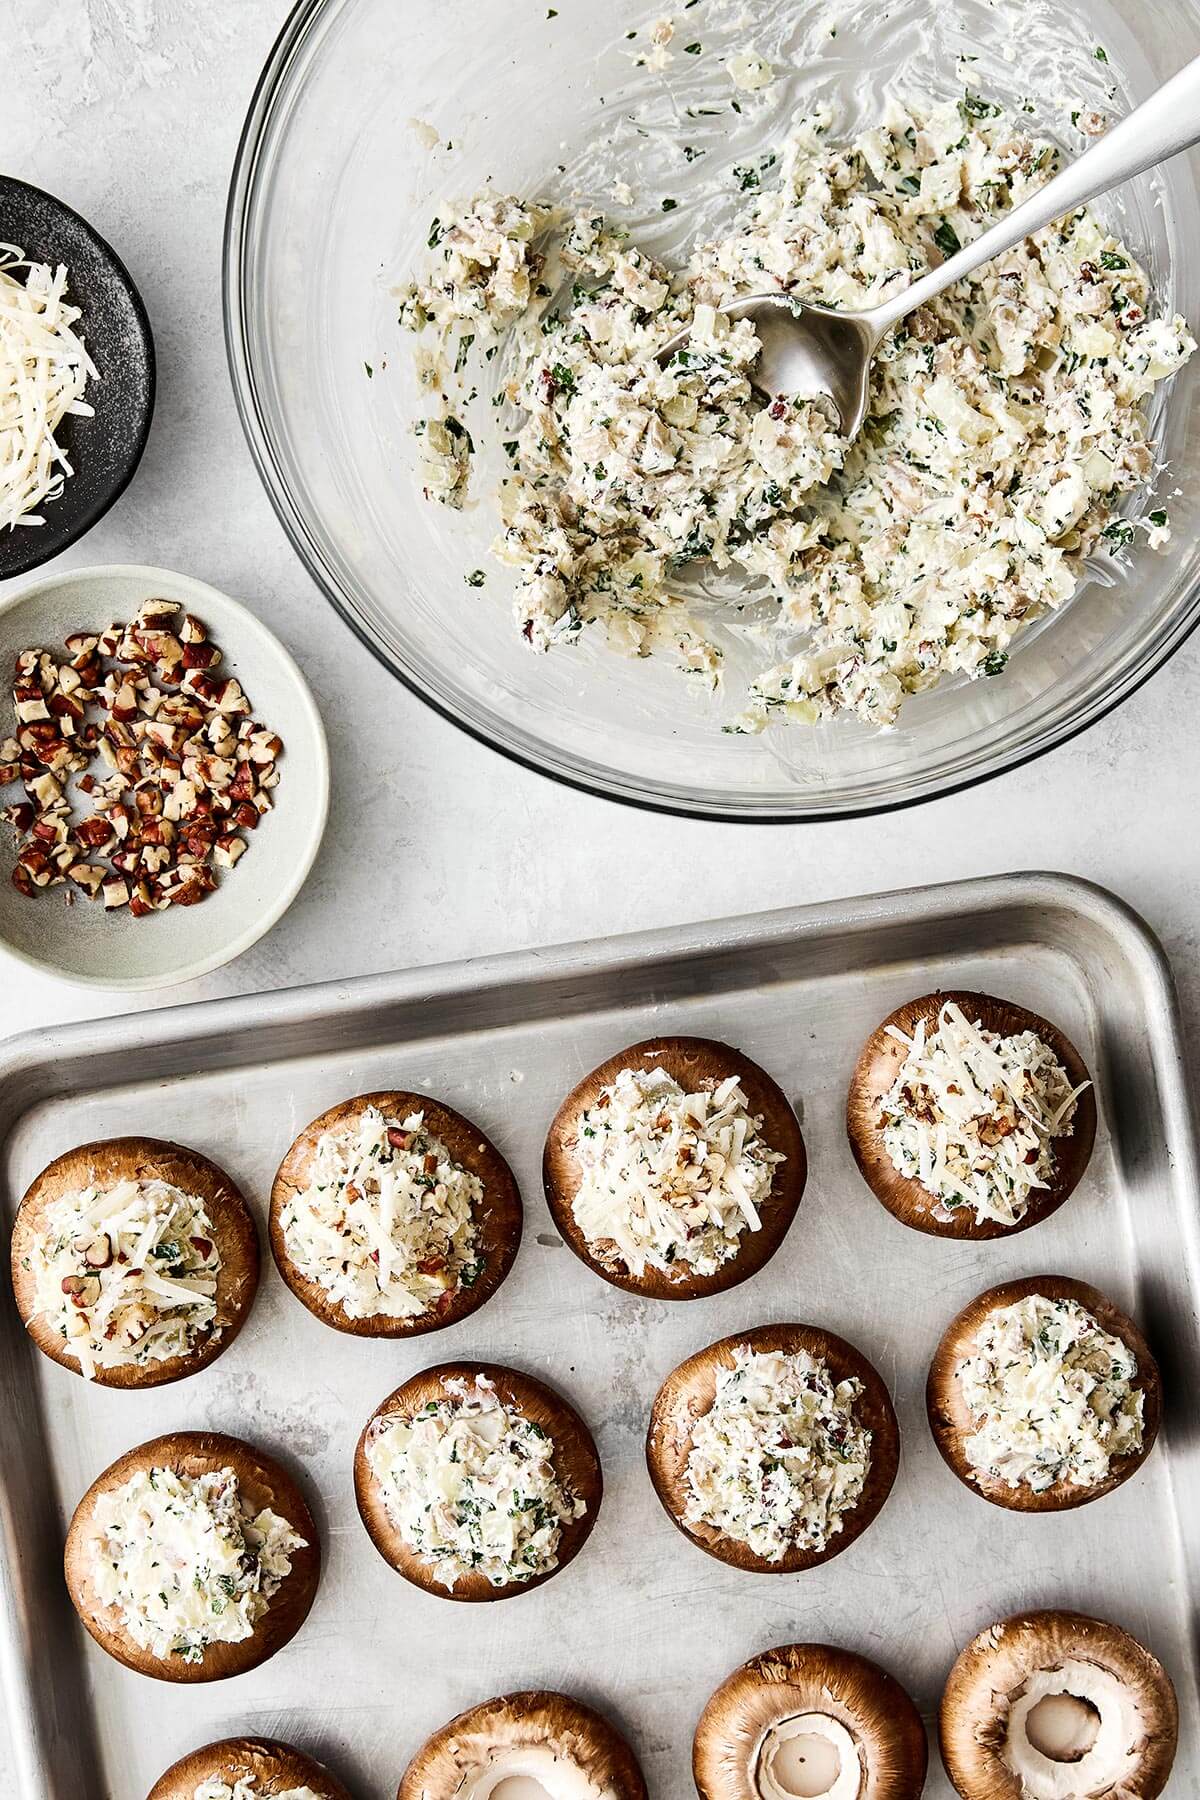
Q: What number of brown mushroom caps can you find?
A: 12